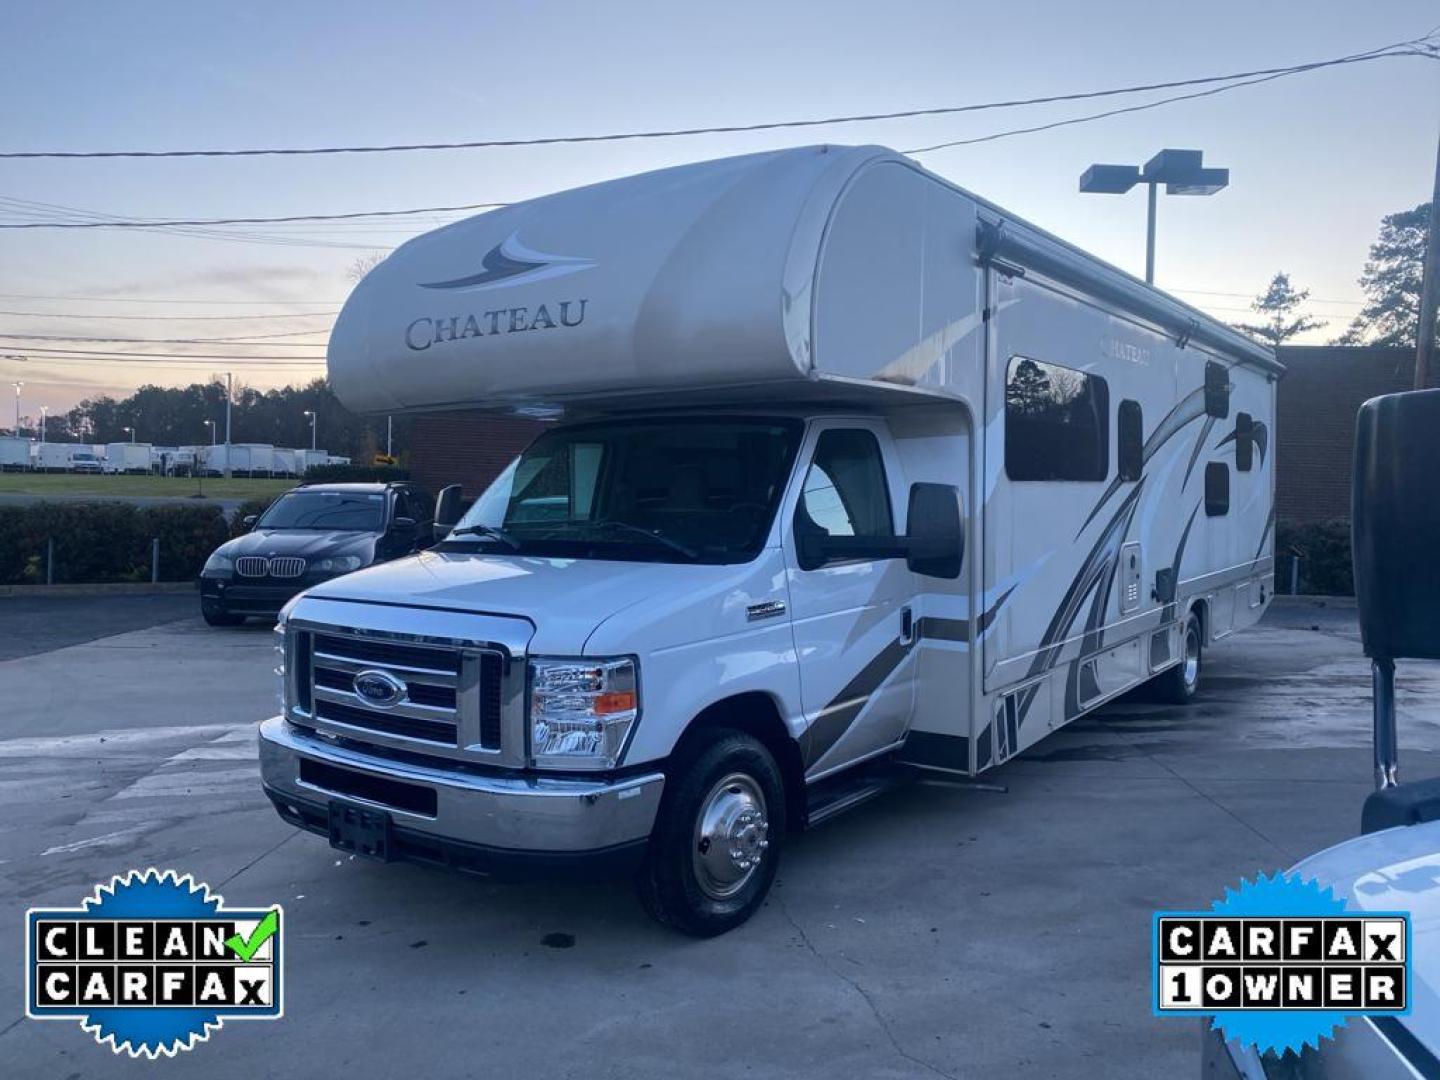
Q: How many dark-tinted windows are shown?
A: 5